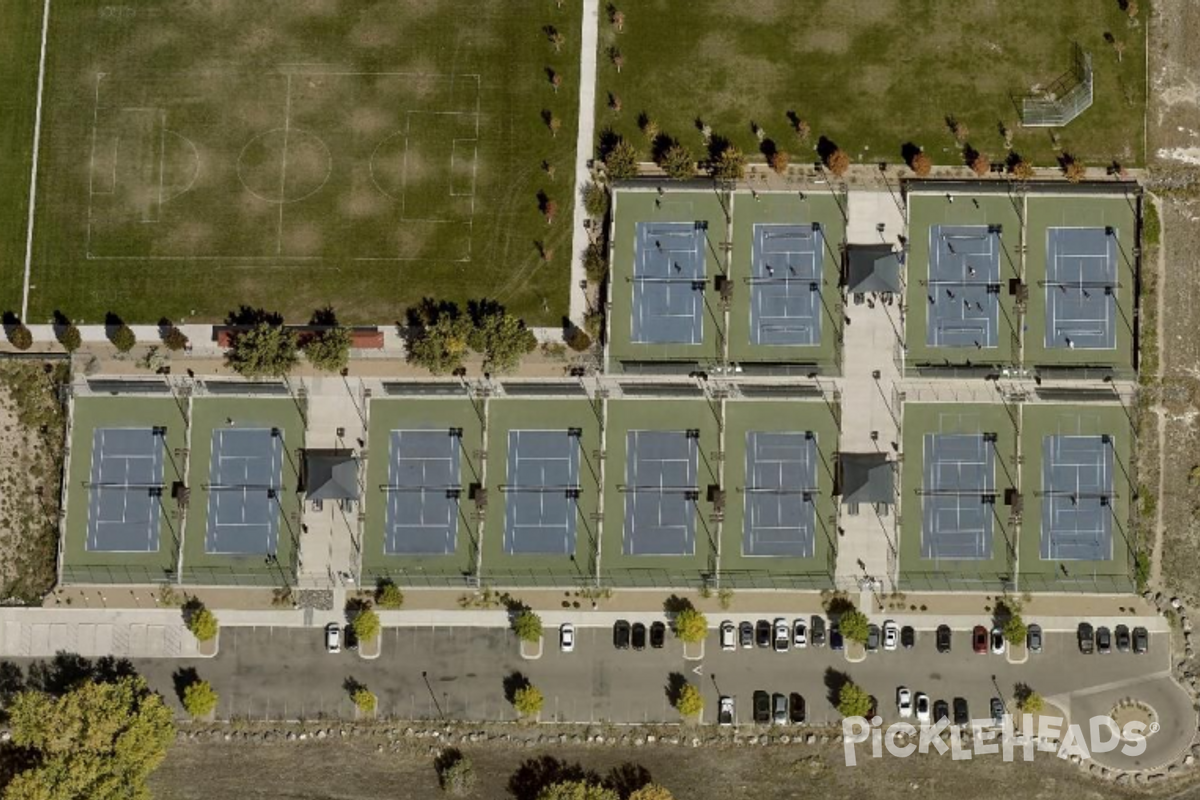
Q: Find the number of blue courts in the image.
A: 12